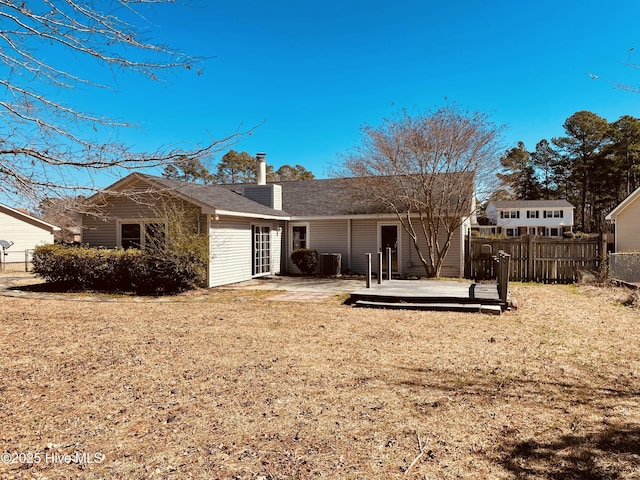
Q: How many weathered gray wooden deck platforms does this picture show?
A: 1